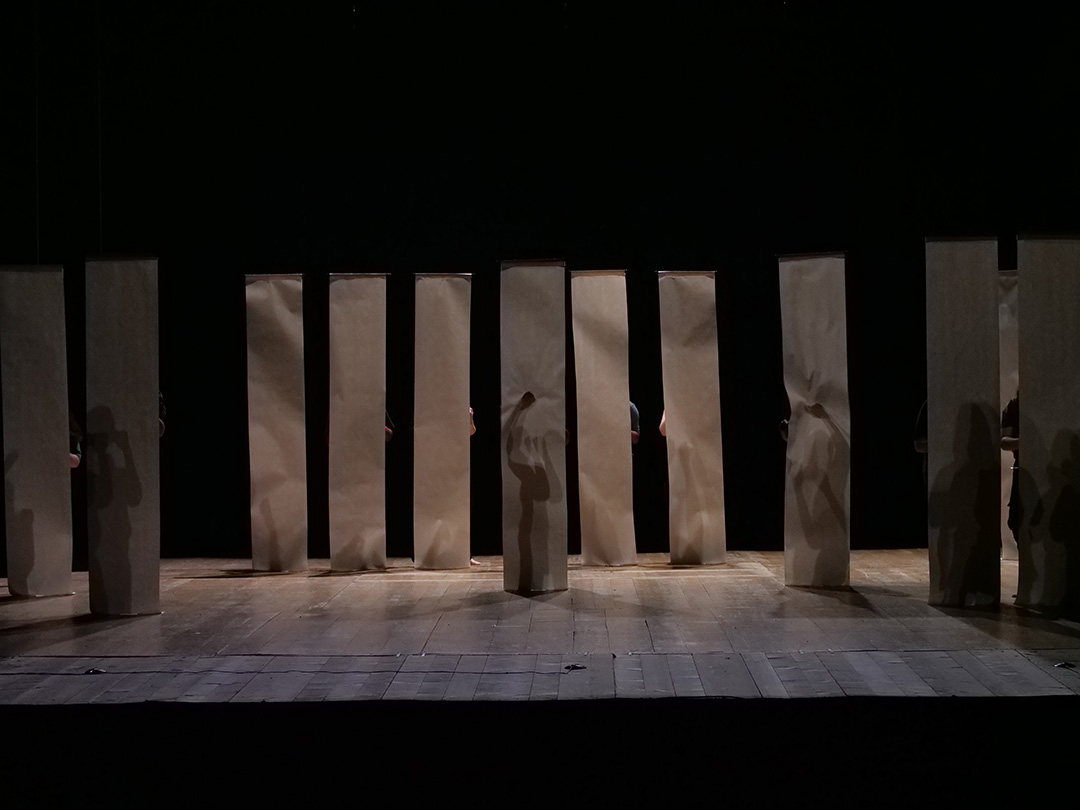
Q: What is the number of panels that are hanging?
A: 12